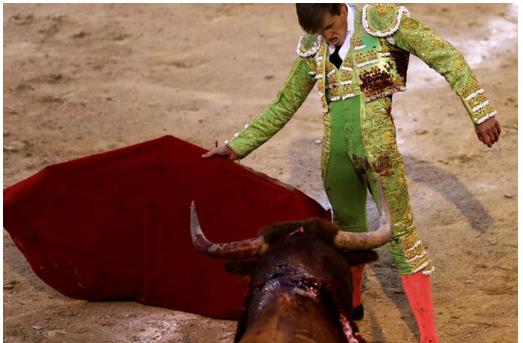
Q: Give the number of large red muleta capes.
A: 1